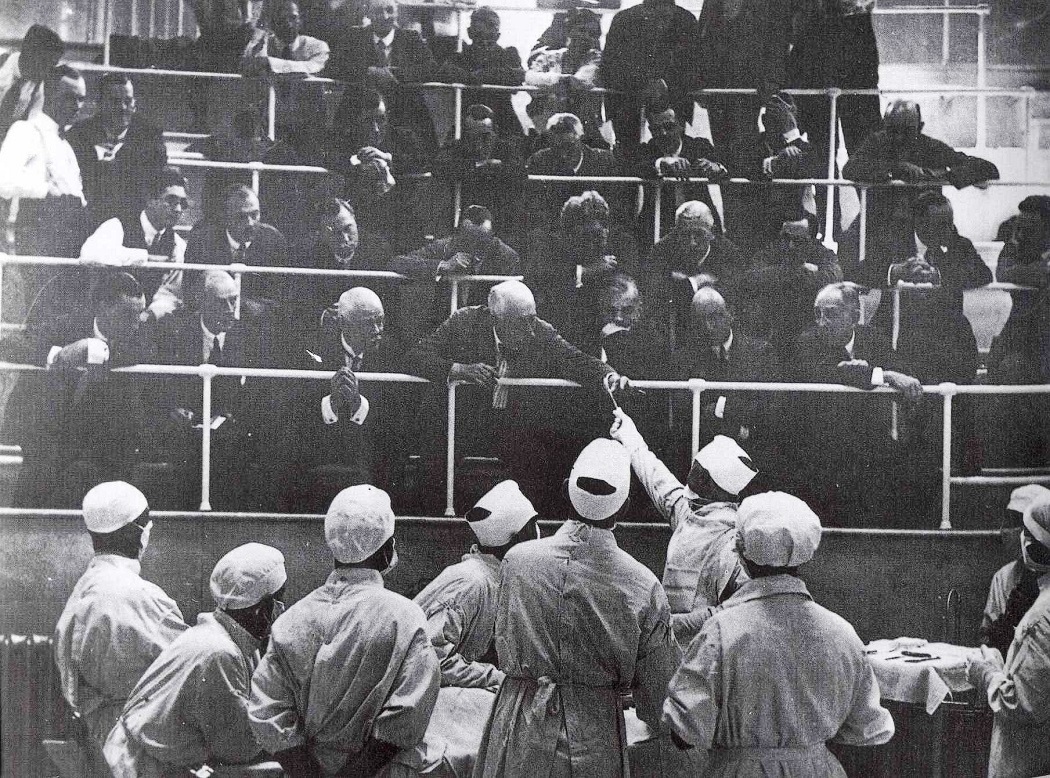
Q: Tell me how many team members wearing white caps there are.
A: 9